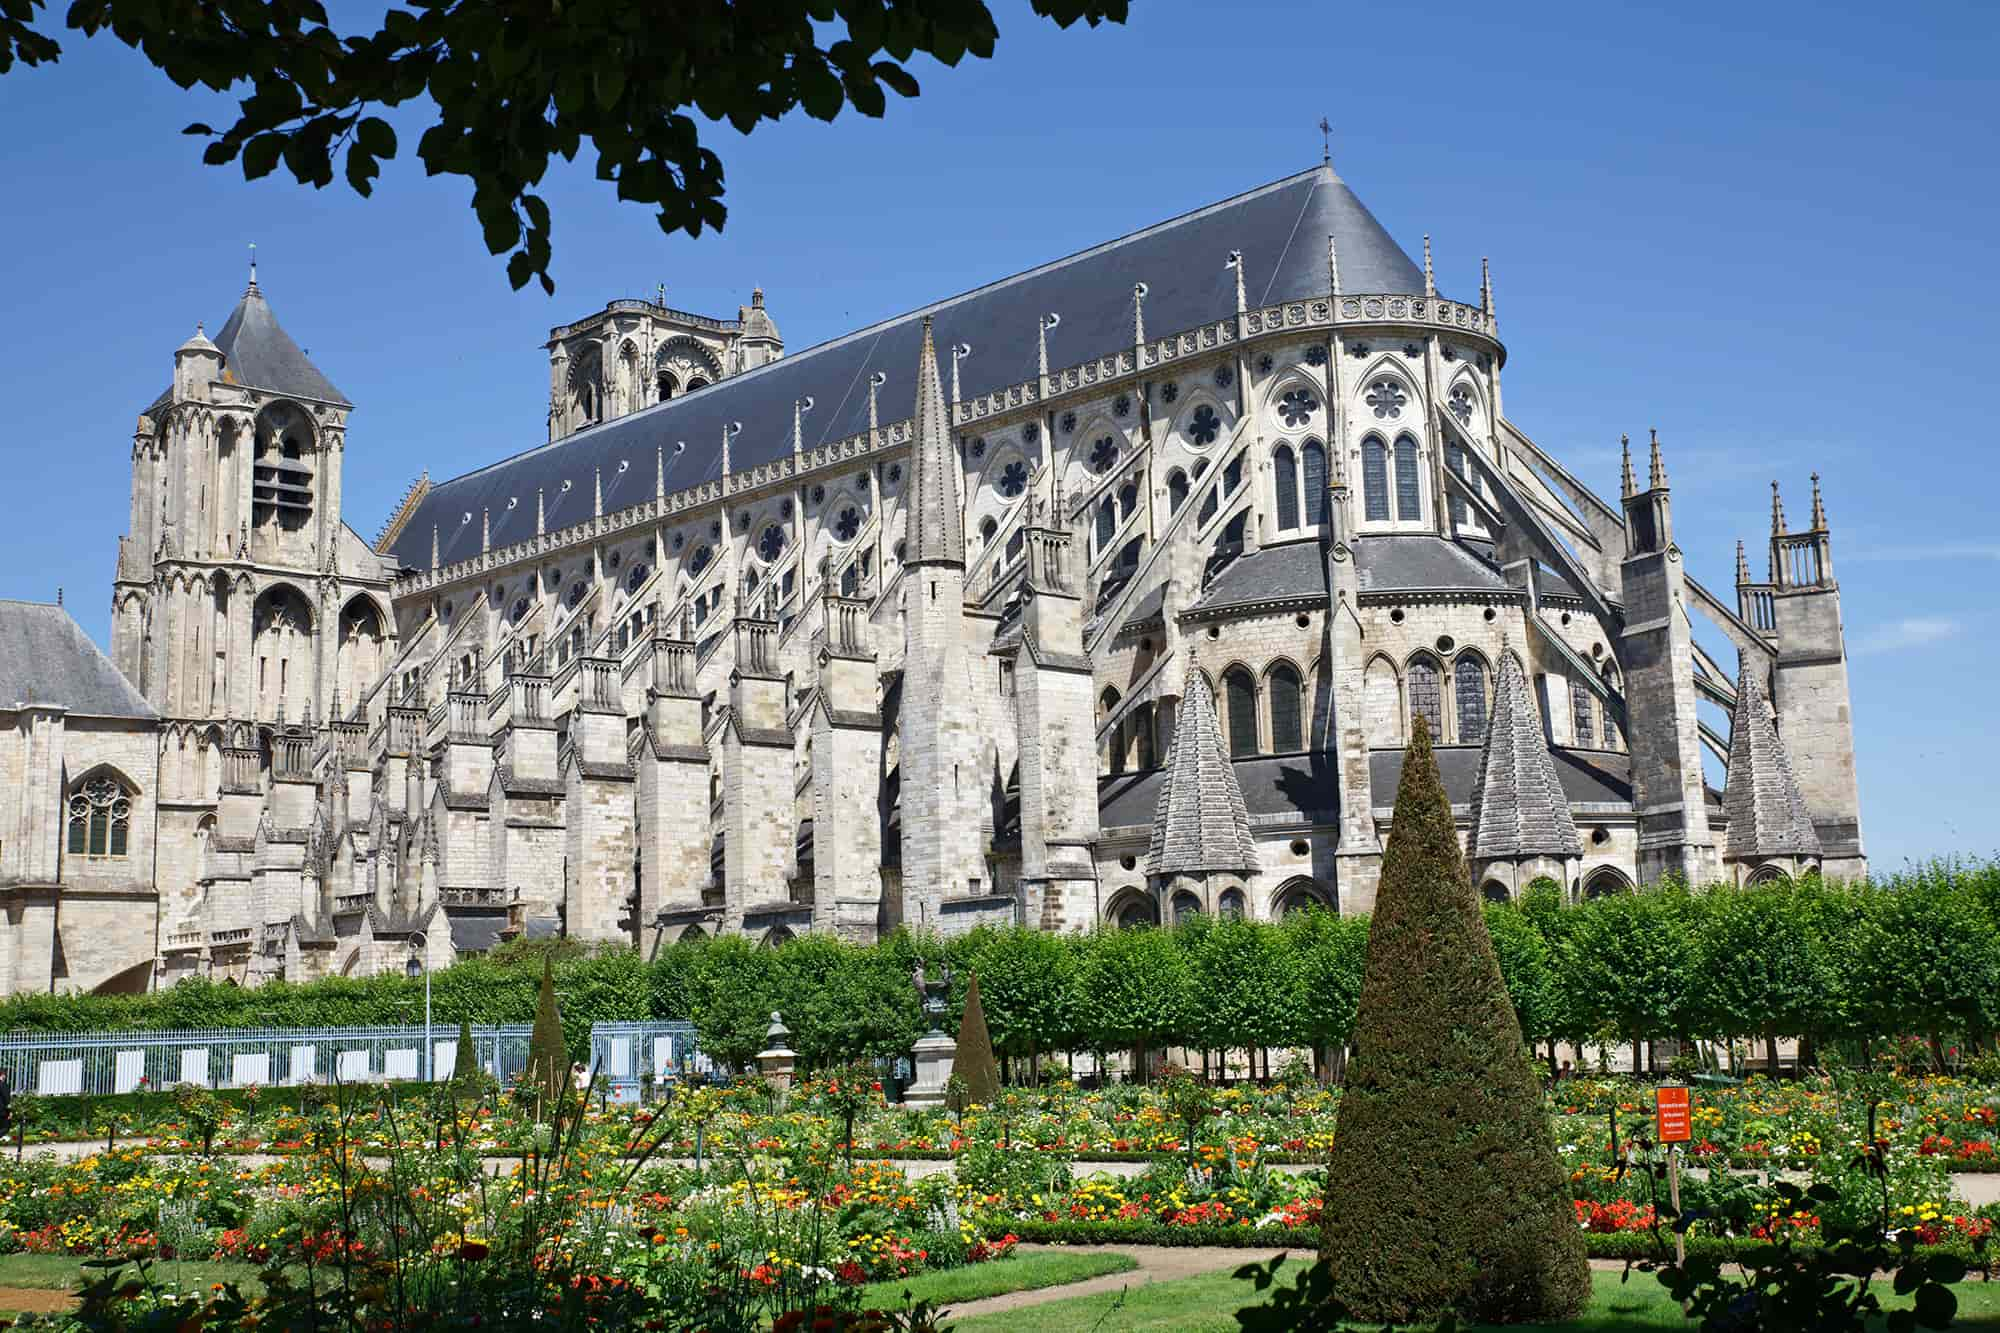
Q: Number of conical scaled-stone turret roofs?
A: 3